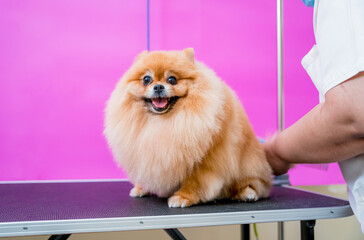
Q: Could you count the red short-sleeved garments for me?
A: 0